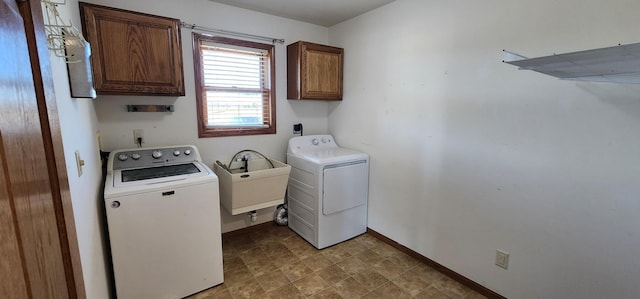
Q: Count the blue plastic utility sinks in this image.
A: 0